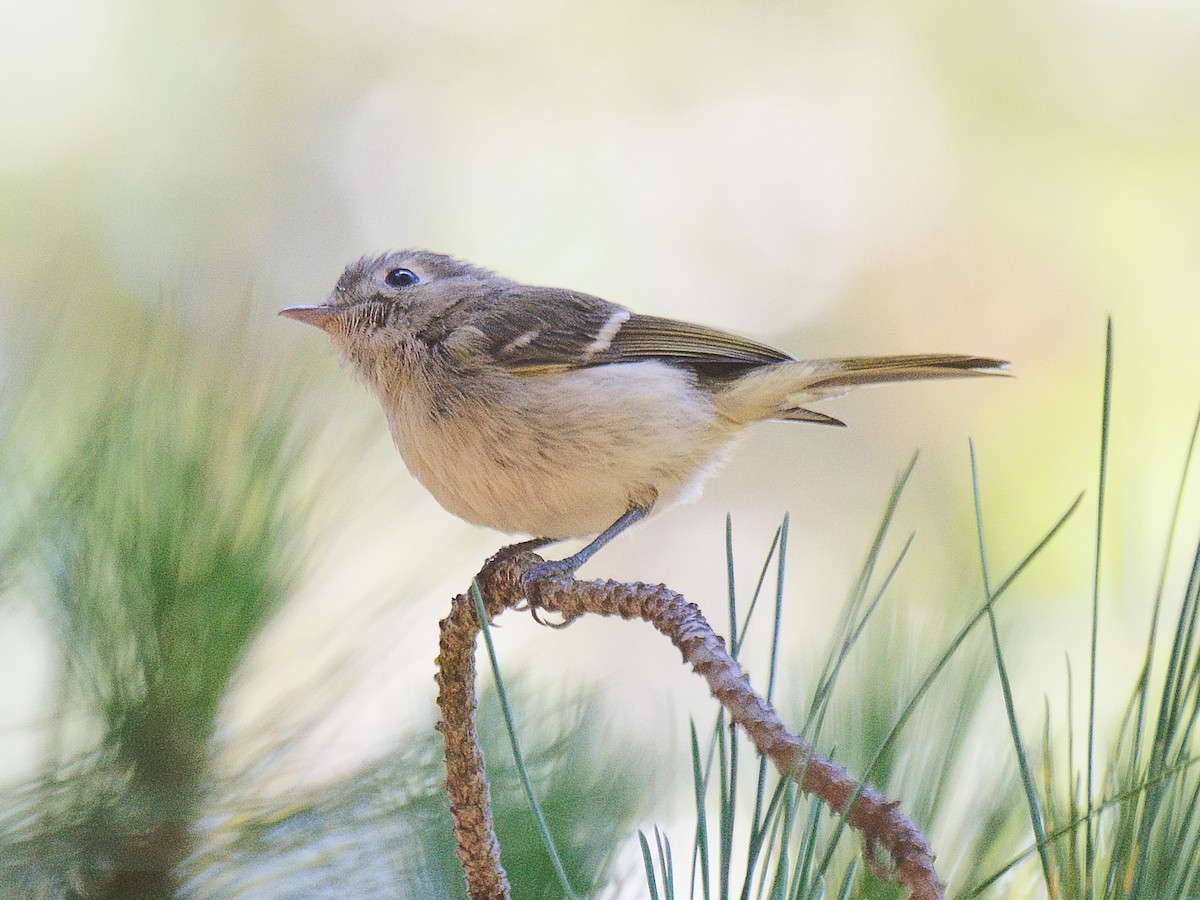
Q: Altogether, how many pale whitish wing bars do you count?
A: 2